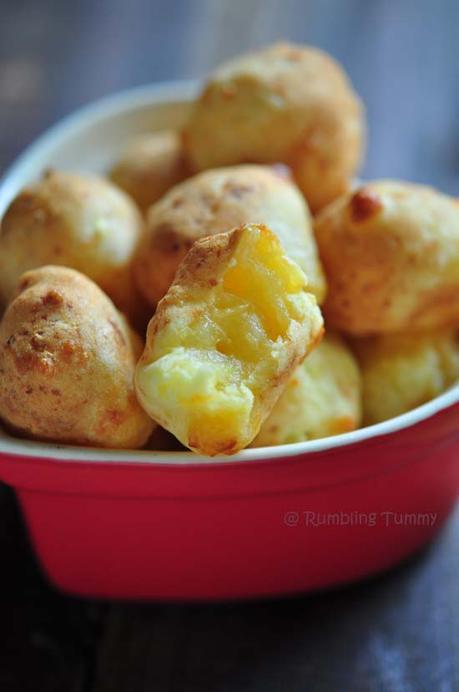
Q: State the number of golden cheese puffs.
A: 9